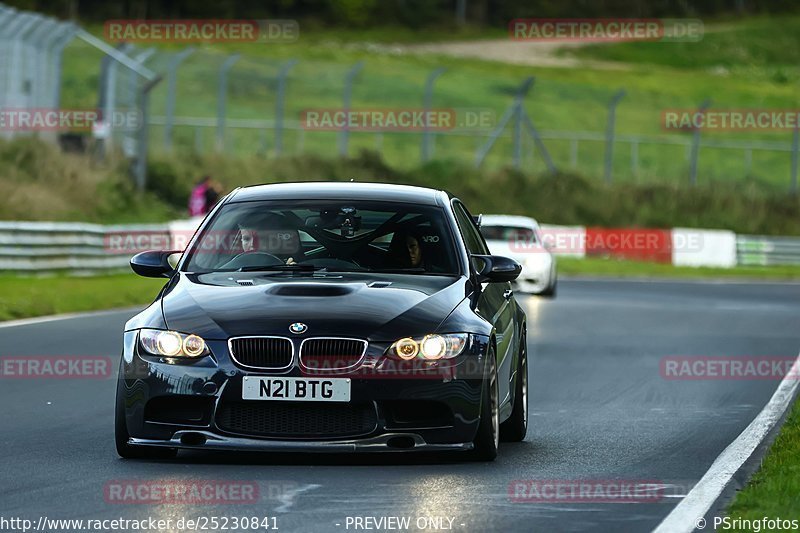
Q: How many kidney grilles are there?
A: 2